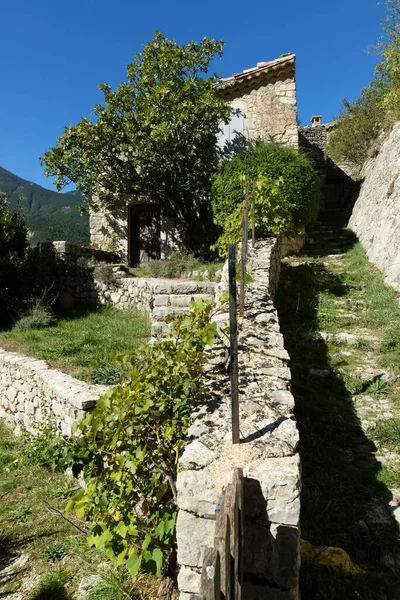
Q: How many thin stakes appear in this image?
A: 4